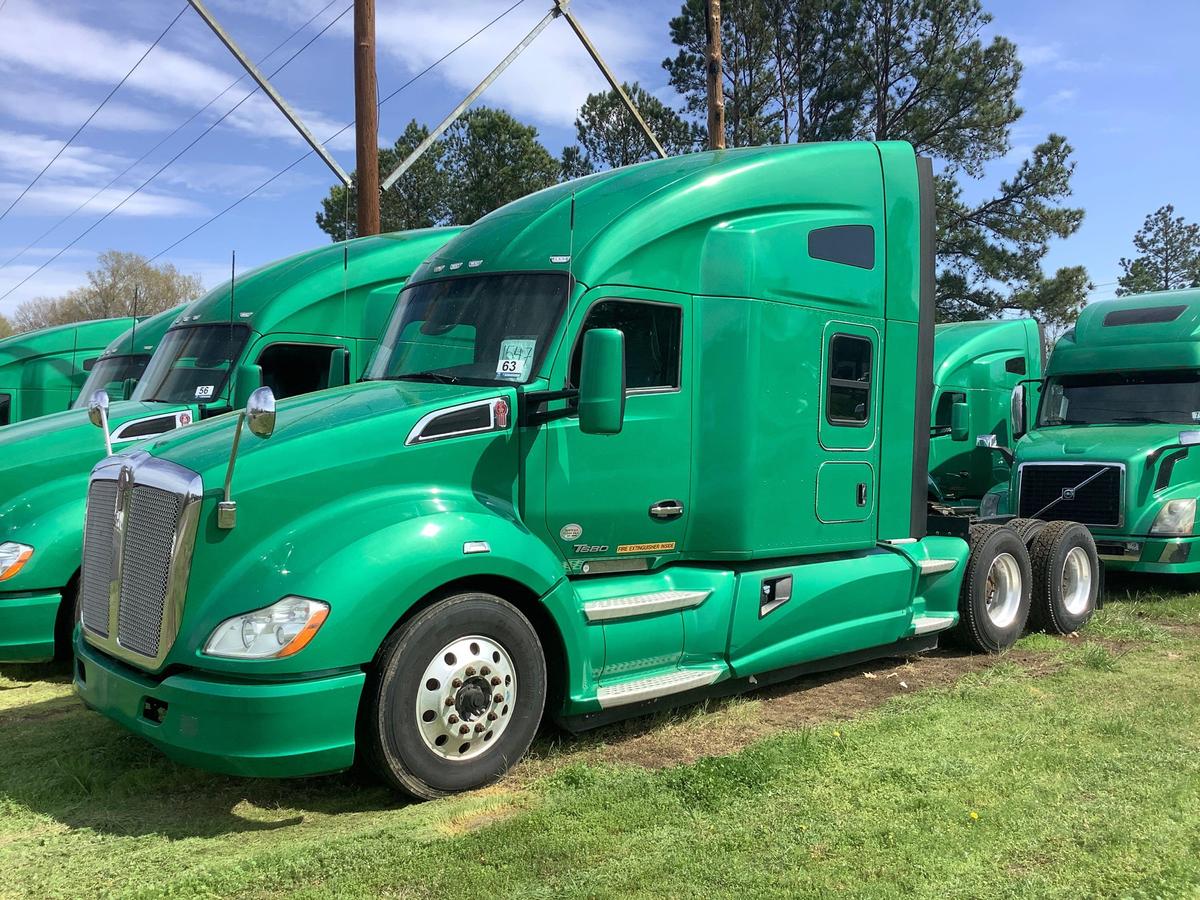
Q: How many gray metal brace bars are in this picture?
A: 3